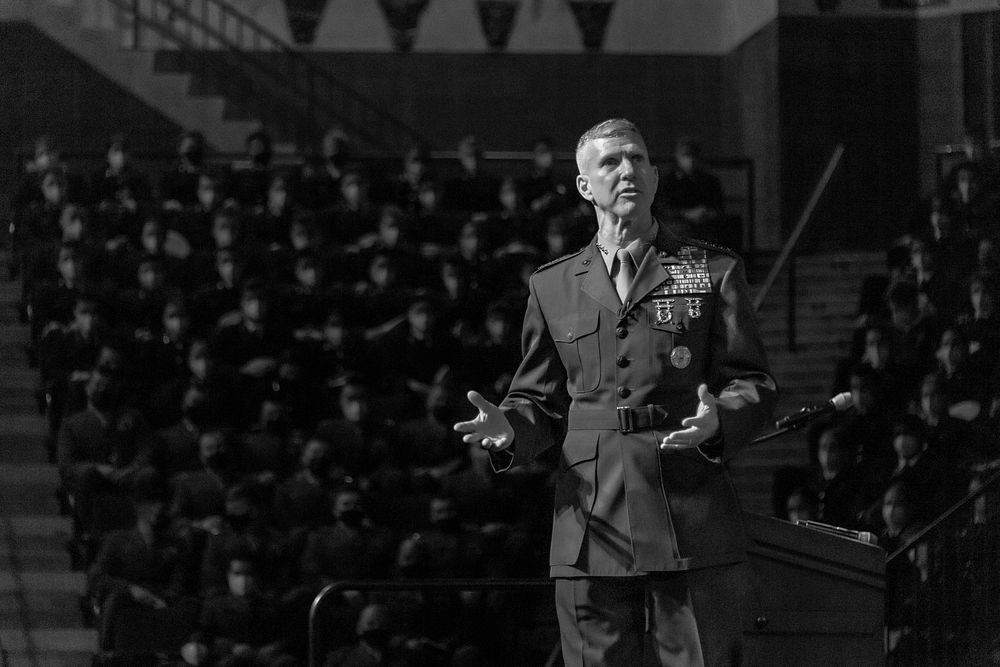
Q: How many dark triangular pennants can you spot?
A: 4